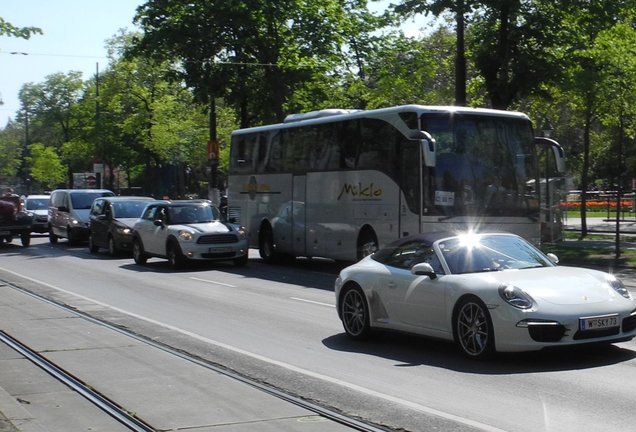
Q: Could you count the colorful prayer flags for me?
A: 0